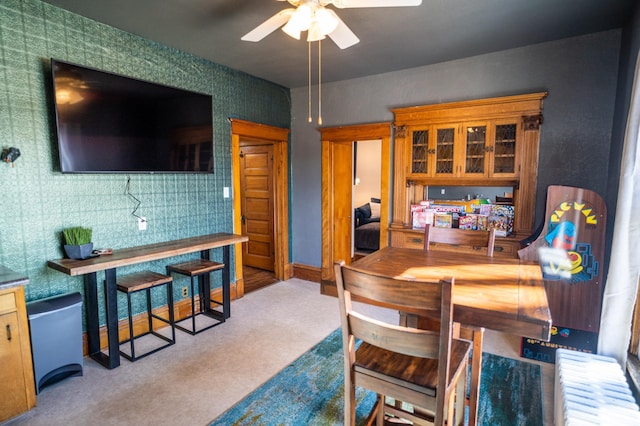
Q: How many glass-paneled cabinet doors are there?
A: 4